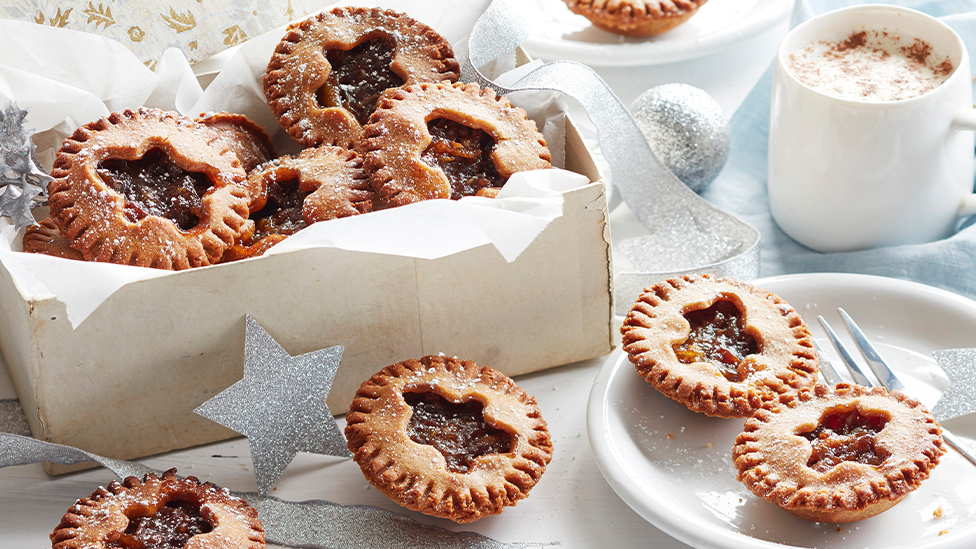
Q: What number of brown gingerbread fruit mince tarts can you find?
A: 11